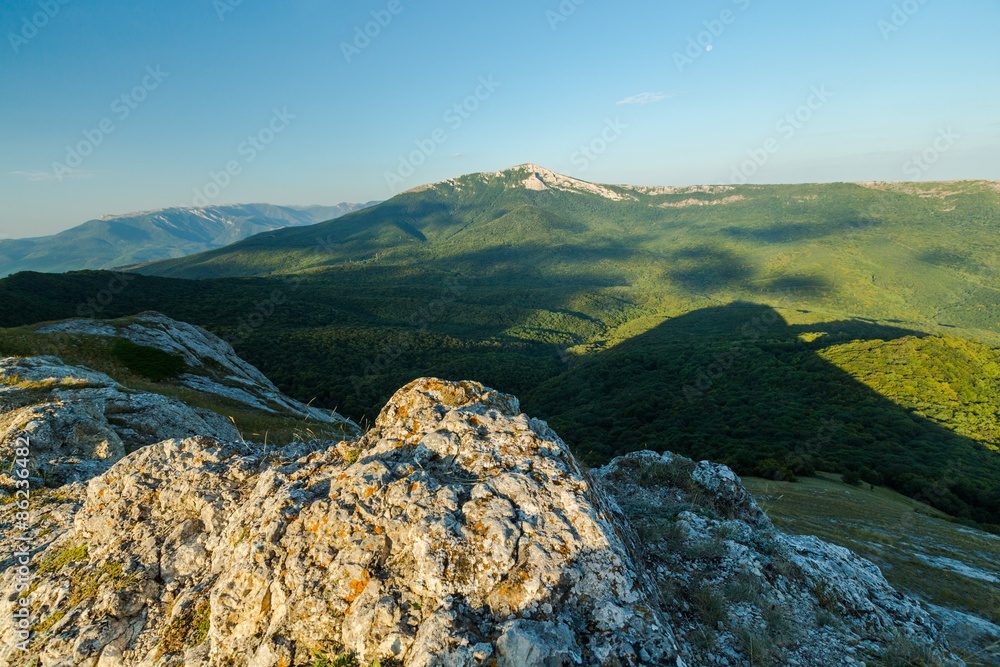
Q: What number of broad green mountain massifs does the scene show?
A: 1